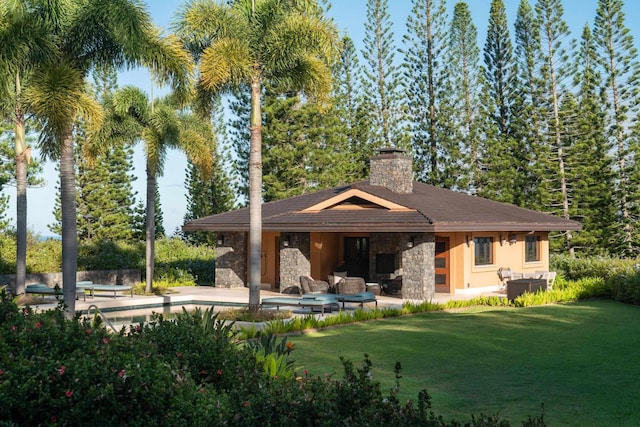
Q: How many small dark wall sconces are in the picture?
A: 5